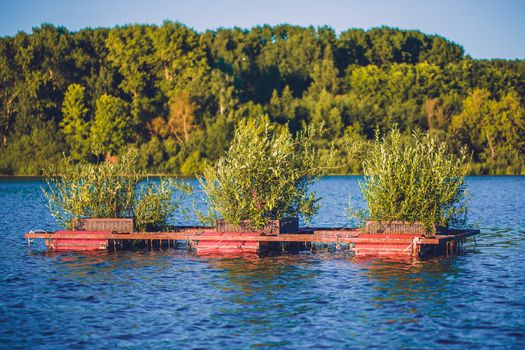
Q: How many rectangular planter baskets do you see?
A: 3